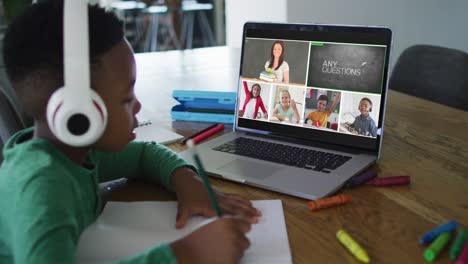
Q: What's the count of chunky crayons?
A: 8